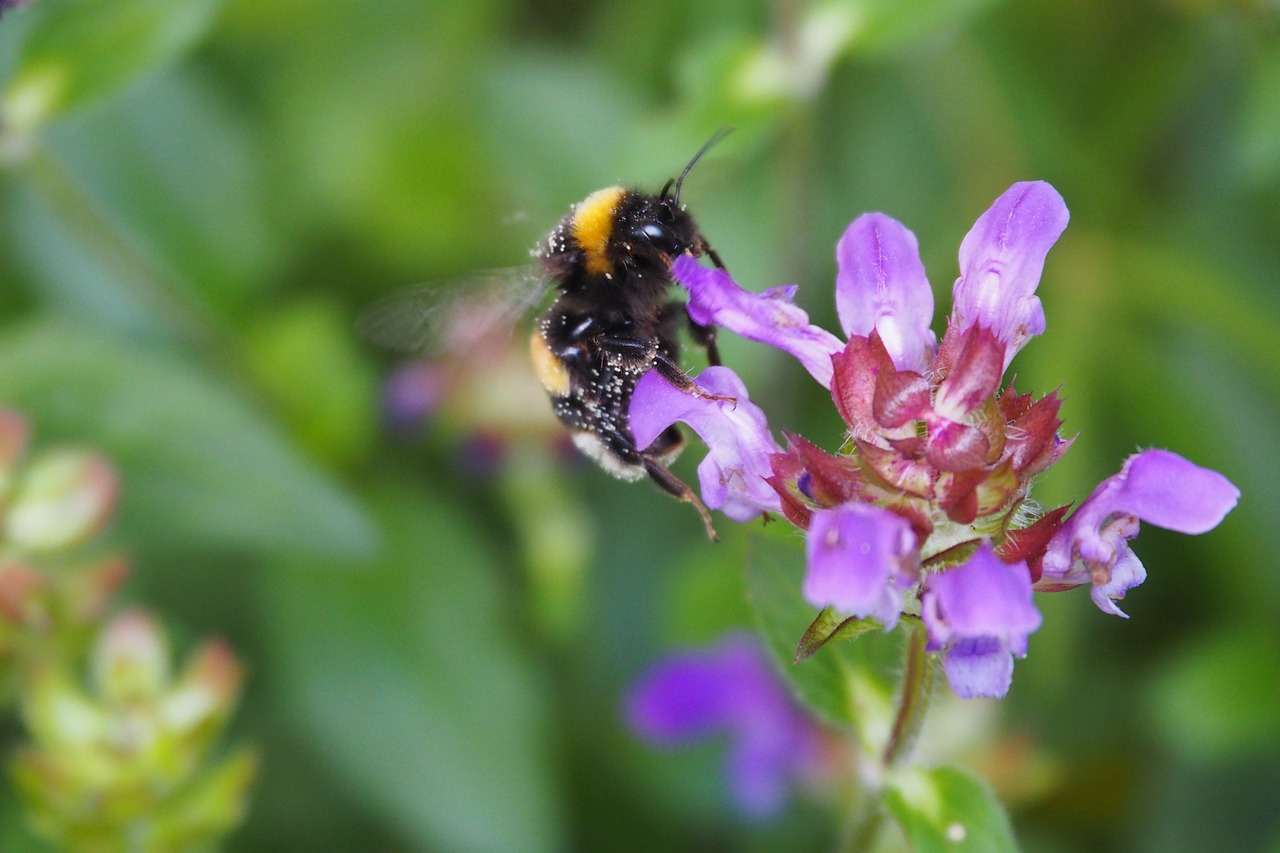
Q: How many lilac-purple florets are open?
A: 7